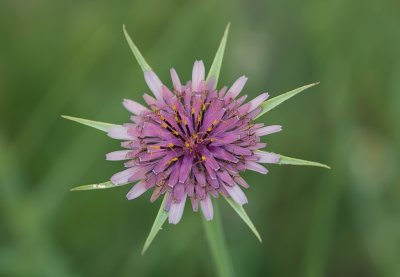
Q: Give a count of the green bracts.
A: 8